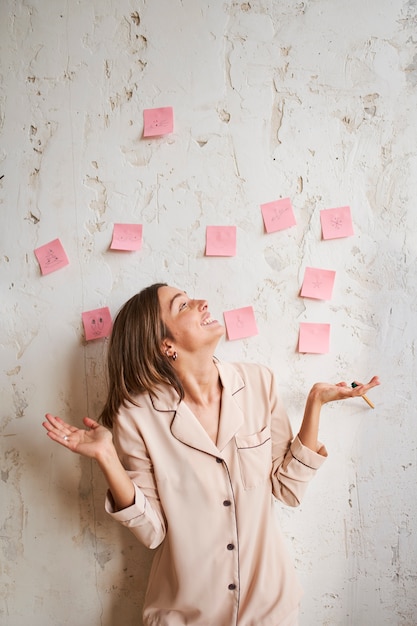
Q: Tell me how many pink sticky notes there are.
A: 10